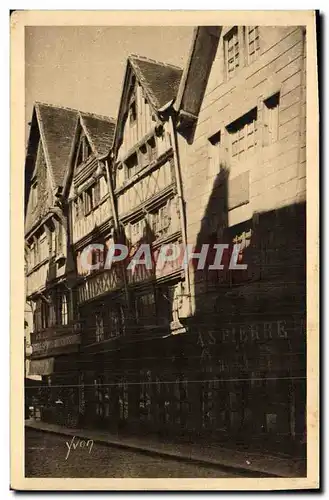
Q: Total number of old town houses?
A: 4